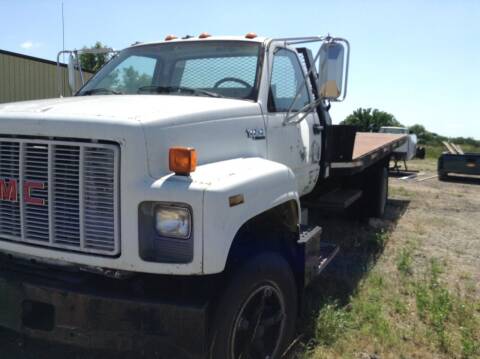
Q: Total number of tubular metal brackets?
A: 2